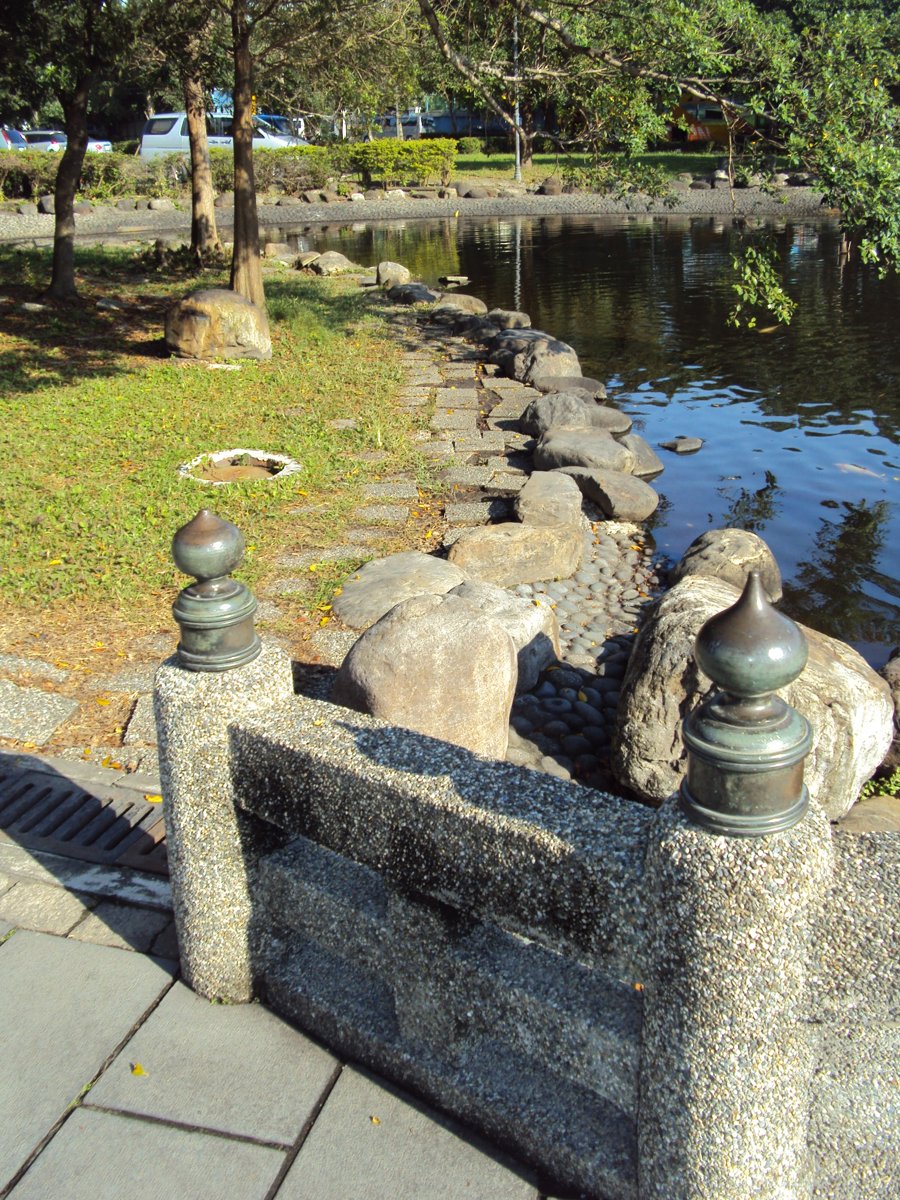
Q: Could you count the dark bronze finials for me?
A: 2